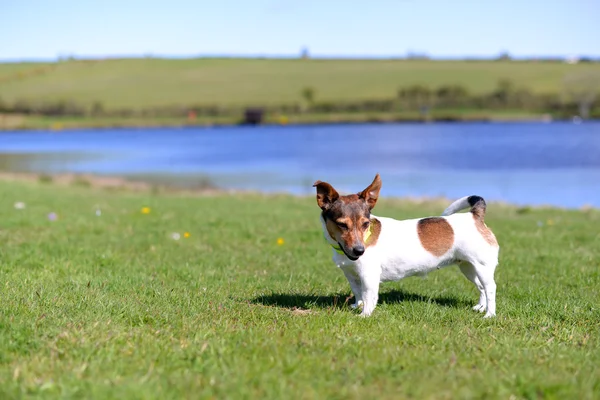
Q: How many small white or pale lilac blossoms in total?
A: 4